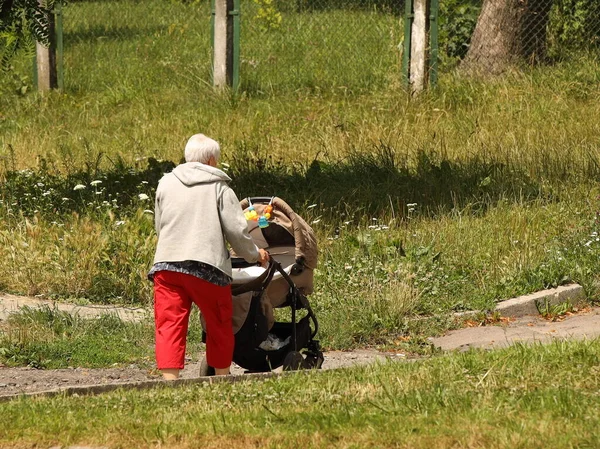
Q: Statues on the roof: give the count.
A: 0